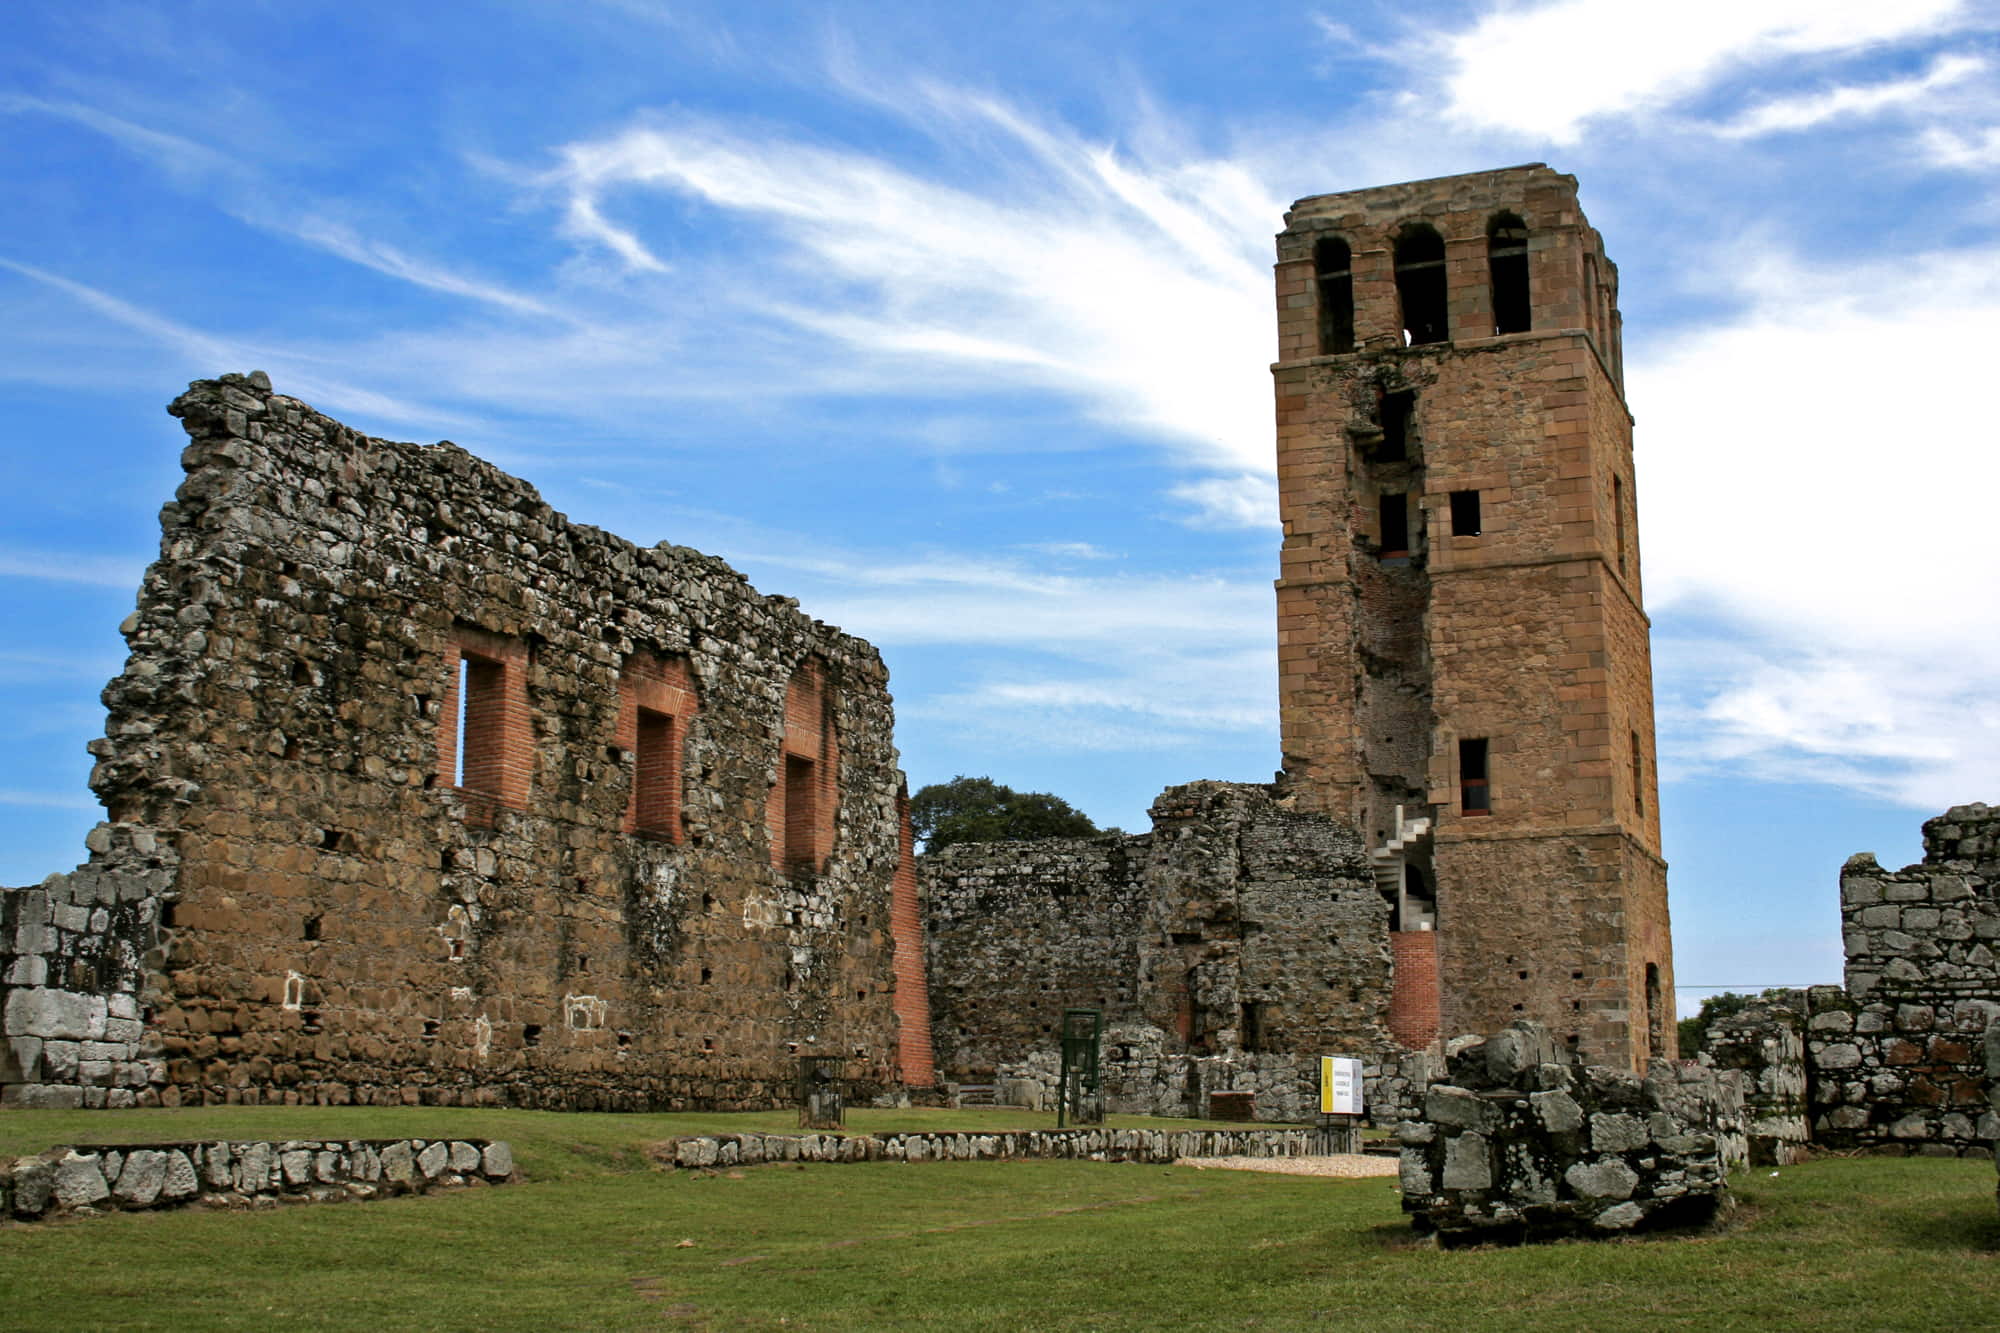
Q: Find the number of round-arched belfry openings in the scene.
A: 3